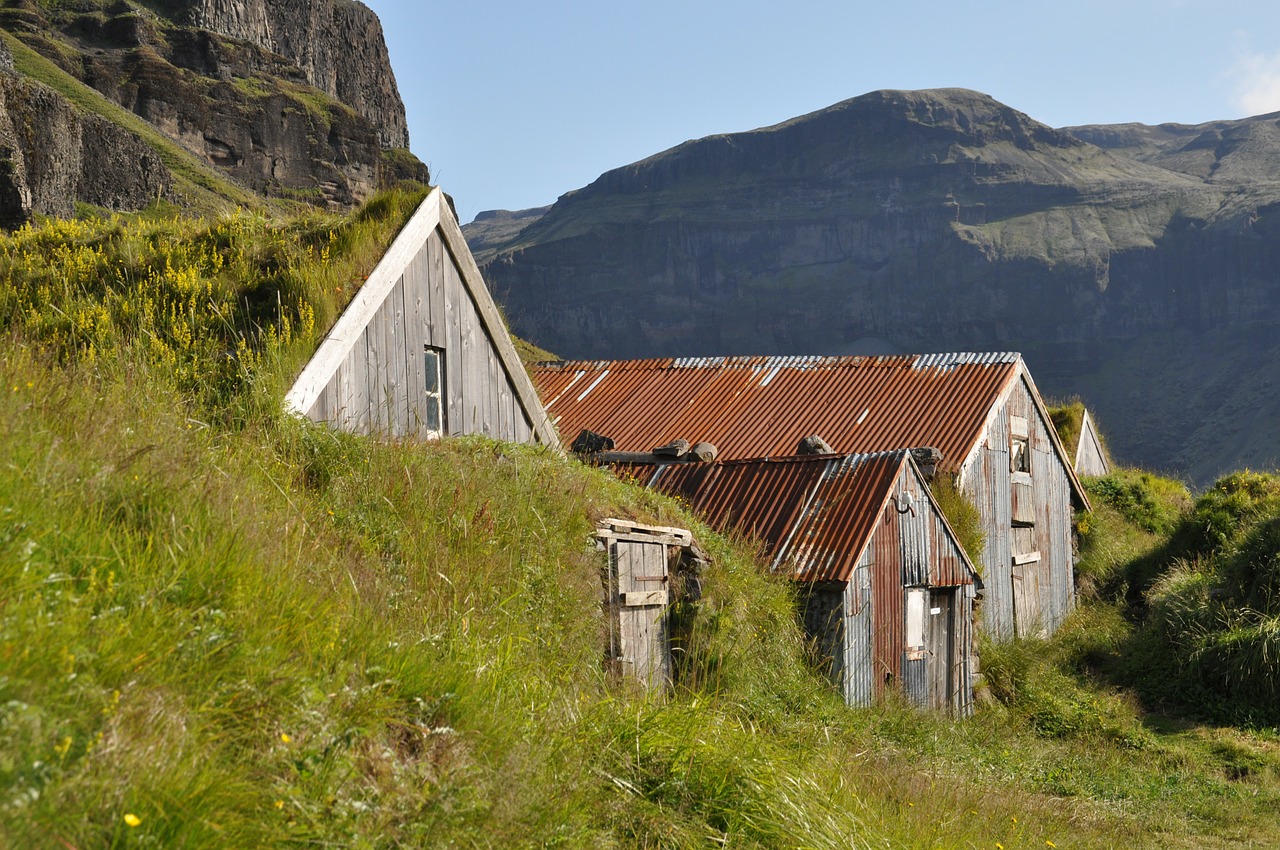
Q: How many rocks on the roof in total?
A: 5